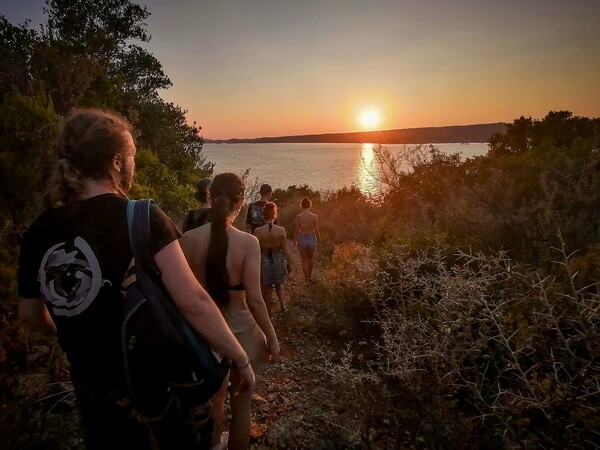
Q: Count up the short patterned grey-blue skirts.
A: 1